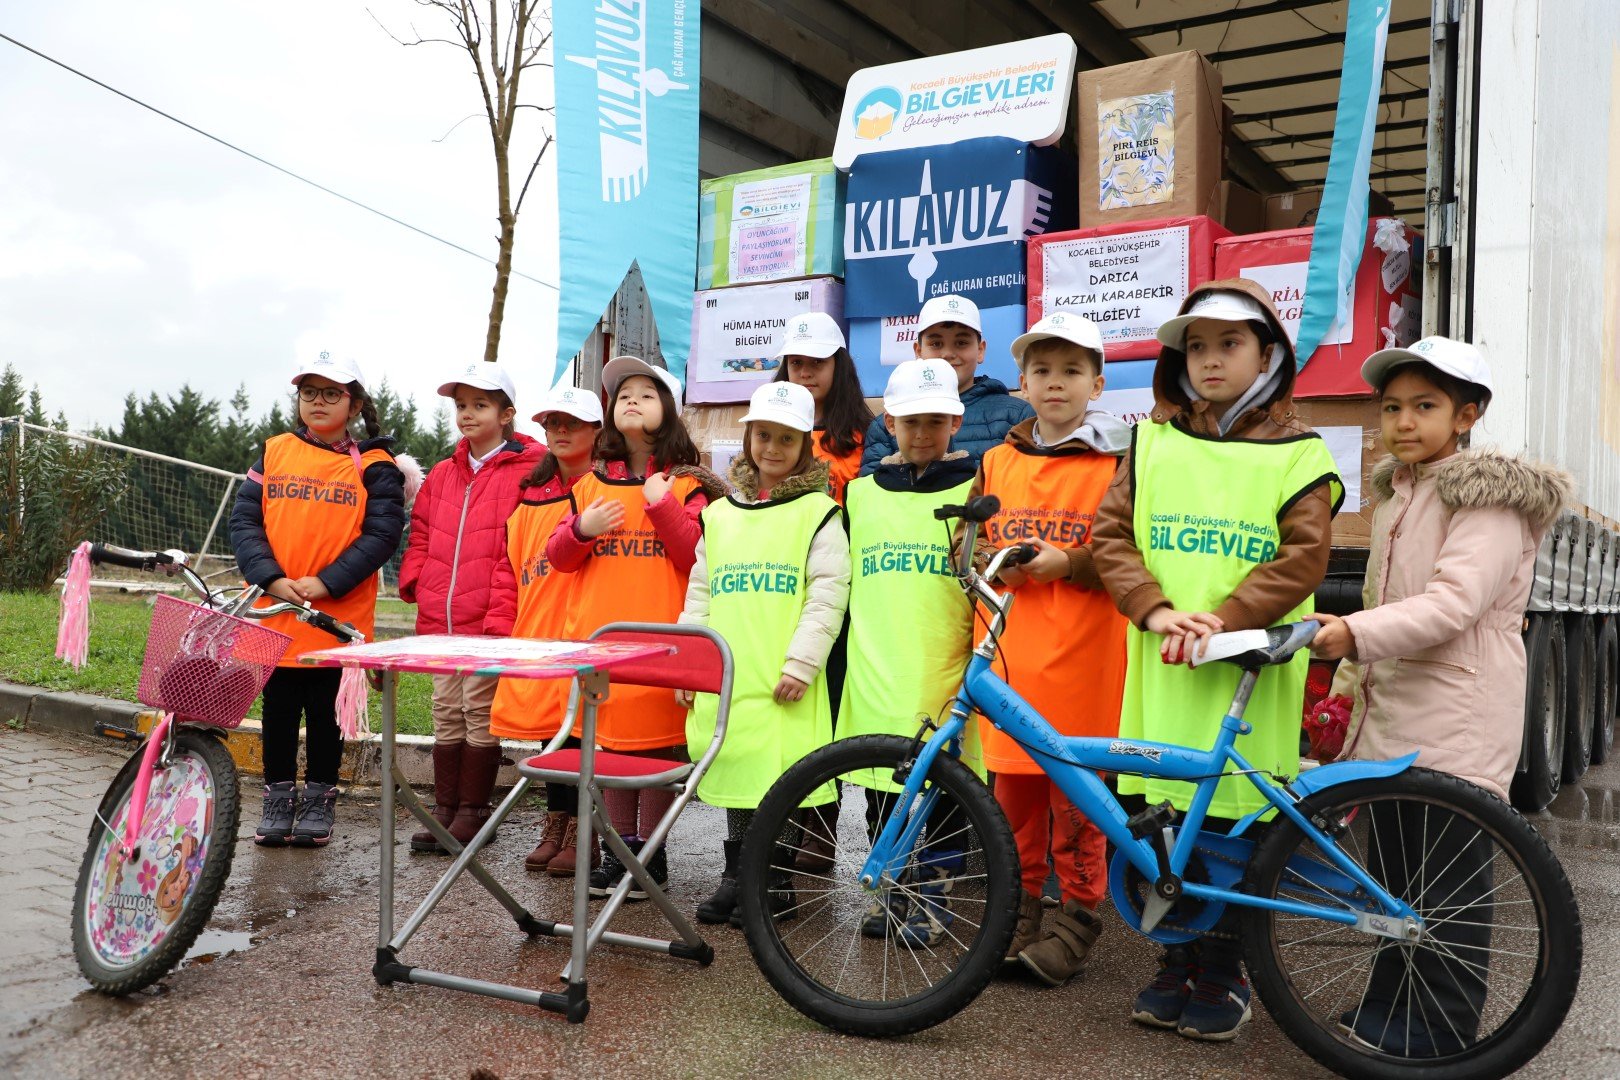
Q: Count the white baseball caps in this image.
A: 11